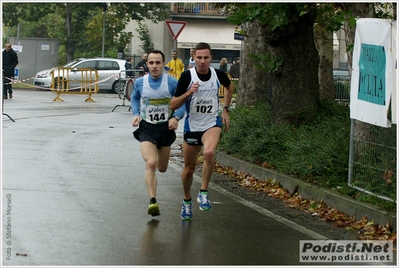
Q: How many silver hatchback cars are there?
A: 1